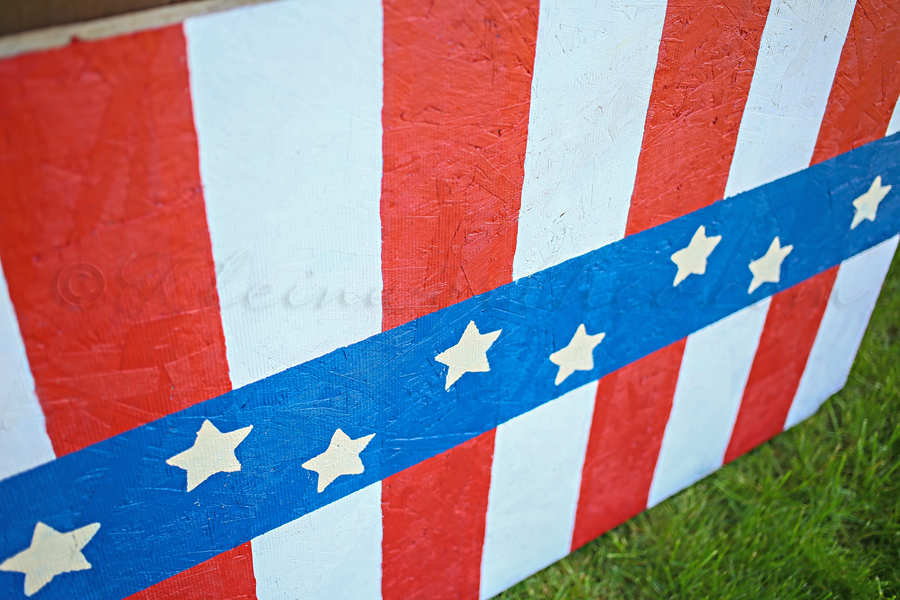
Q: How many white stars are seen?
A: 8